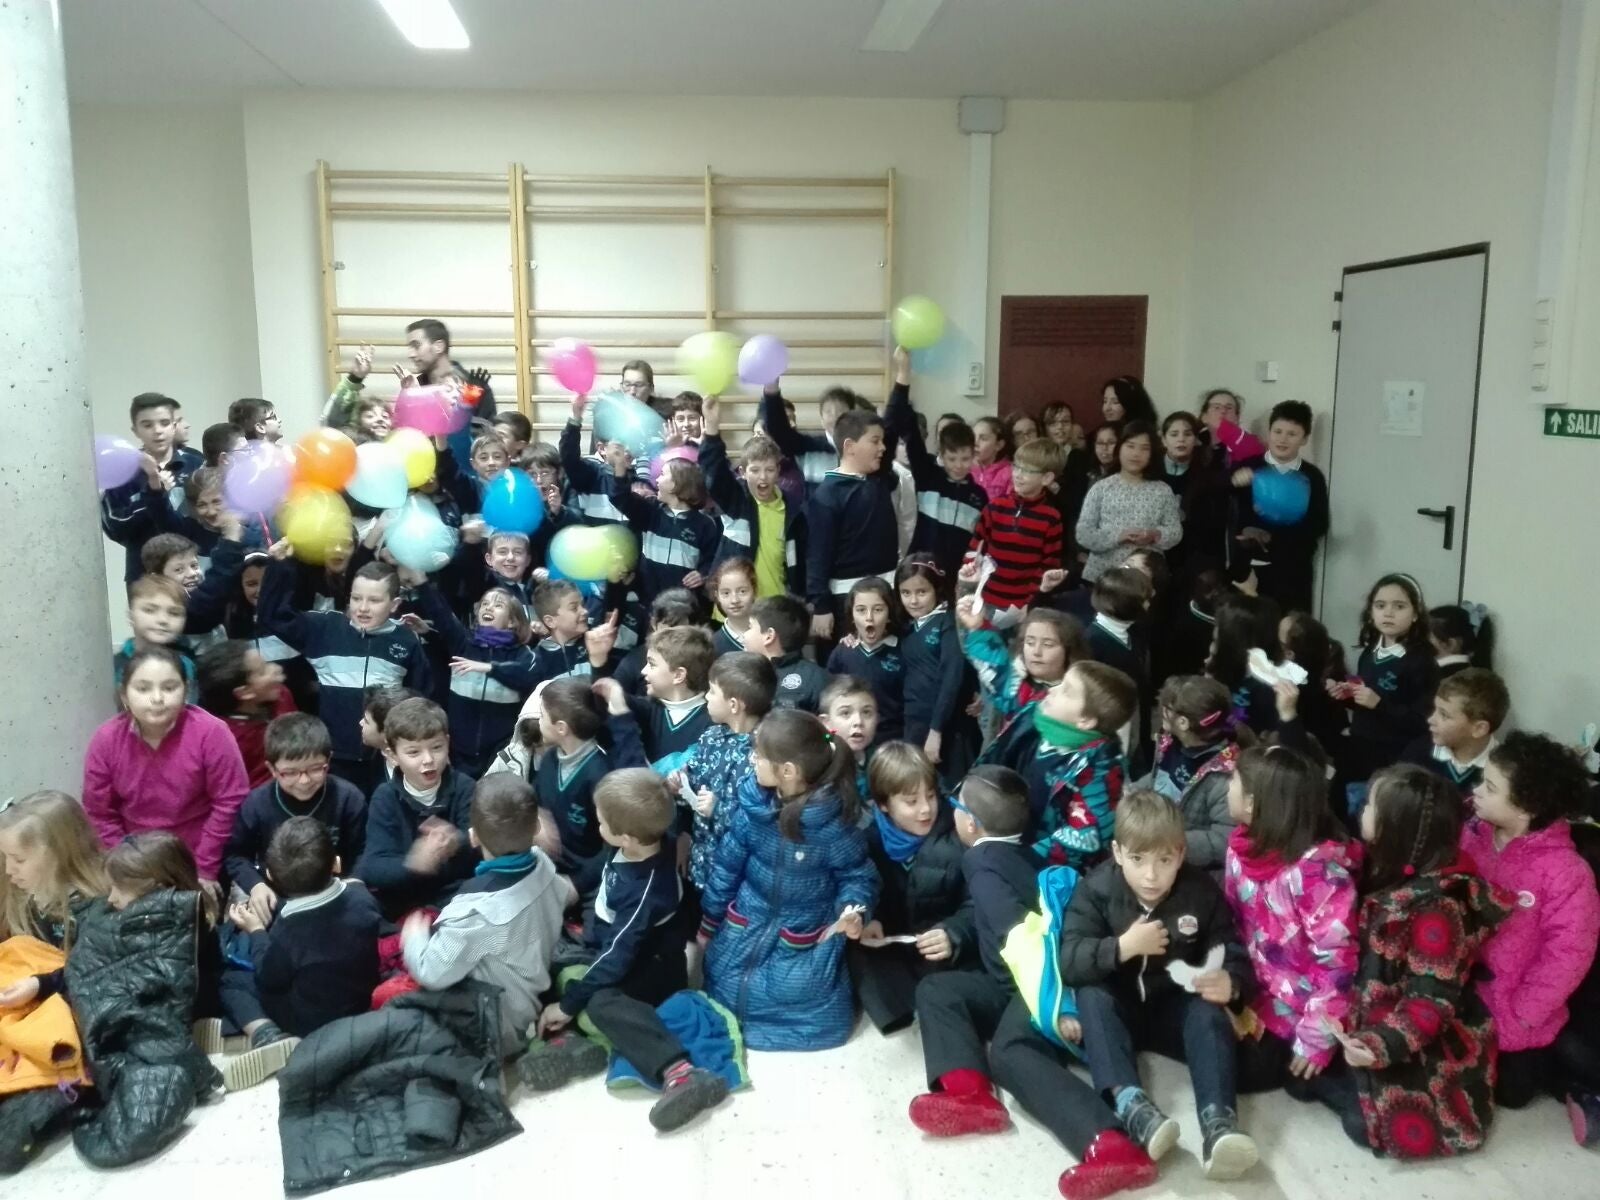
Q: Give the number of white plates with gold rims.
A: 0